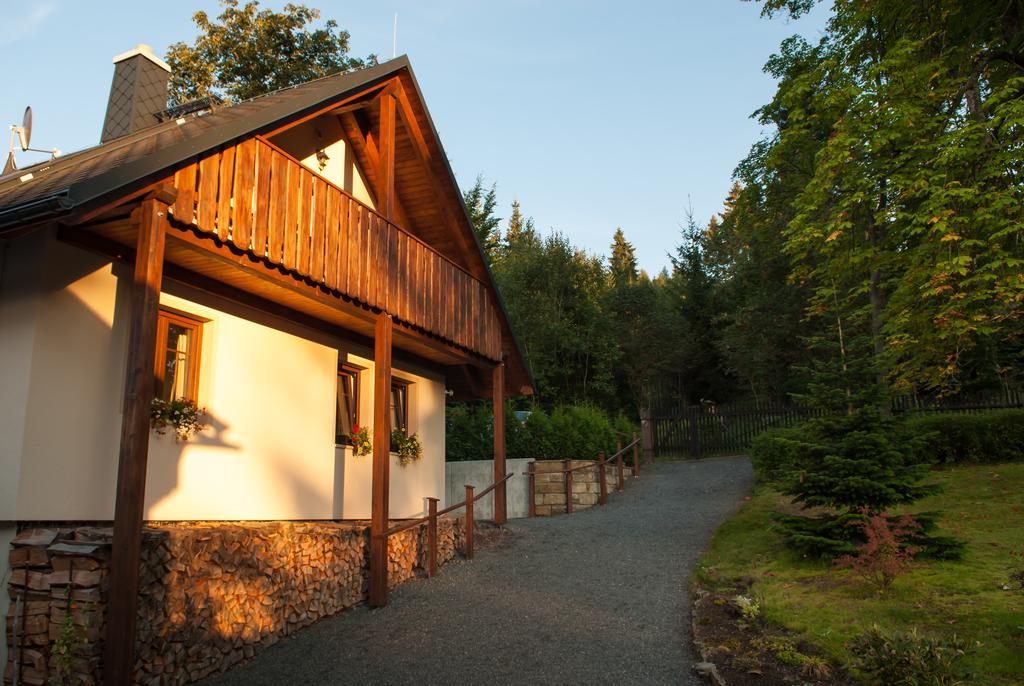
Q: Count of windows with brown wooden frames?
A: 3